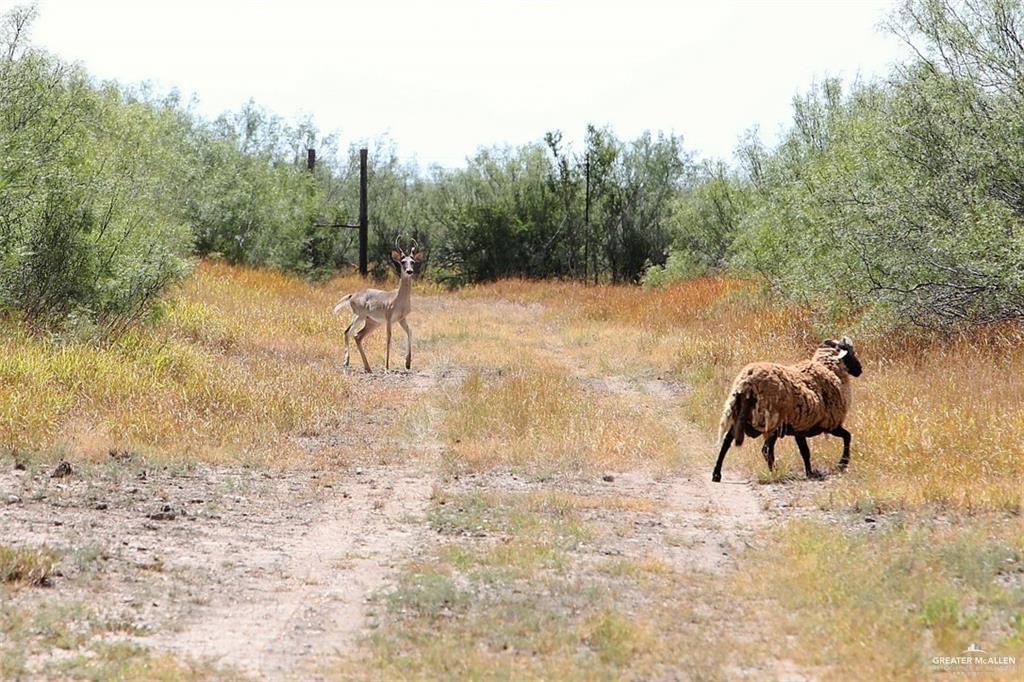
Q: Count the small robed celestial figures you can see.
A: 0